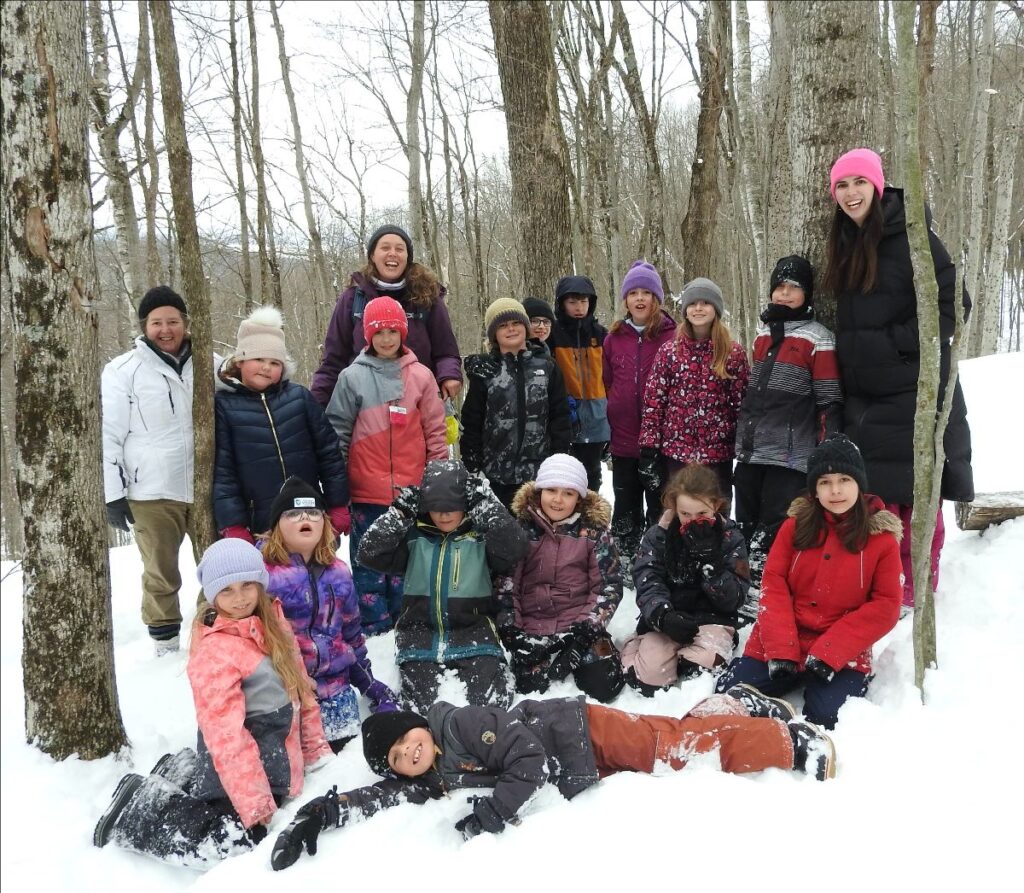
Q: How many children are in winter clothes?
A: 15